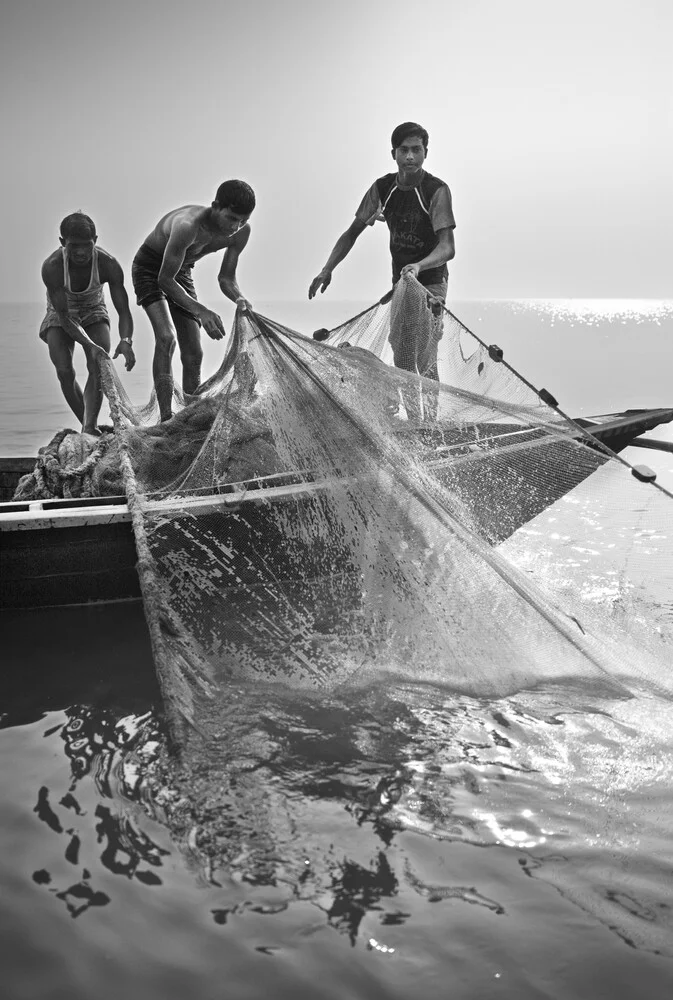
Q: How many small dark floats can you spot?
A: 5